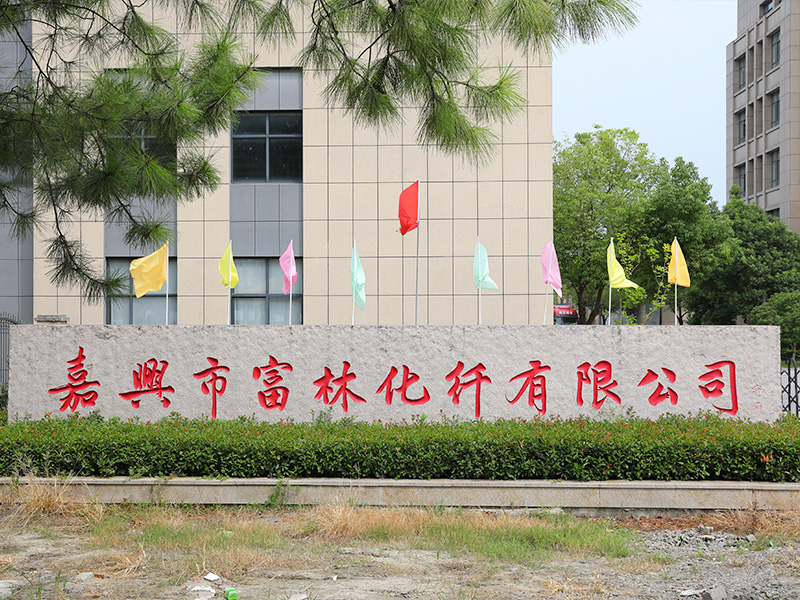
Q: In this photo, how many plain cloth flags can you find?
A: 9